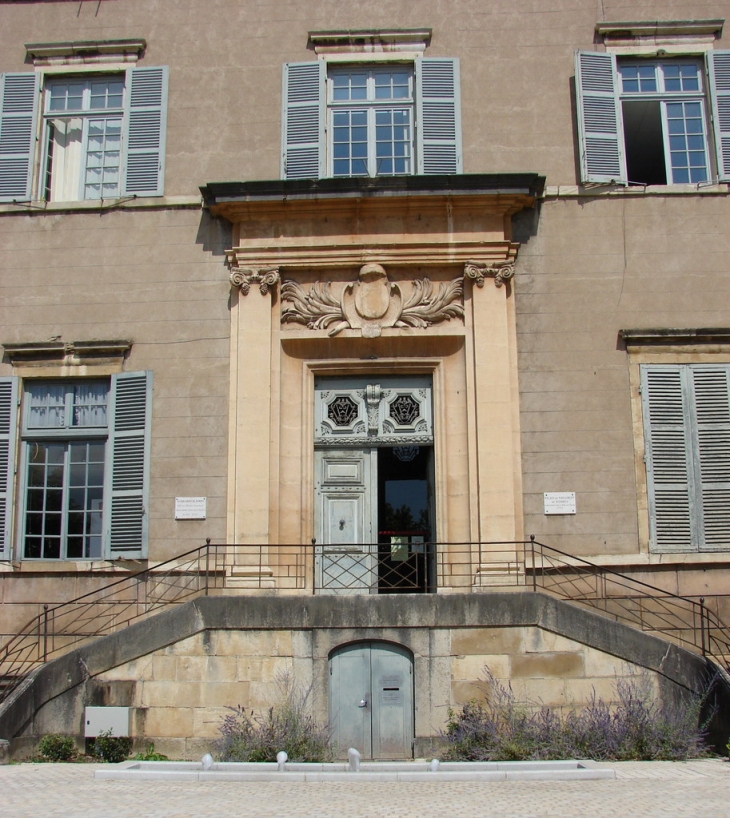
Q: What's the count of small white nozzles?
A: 4